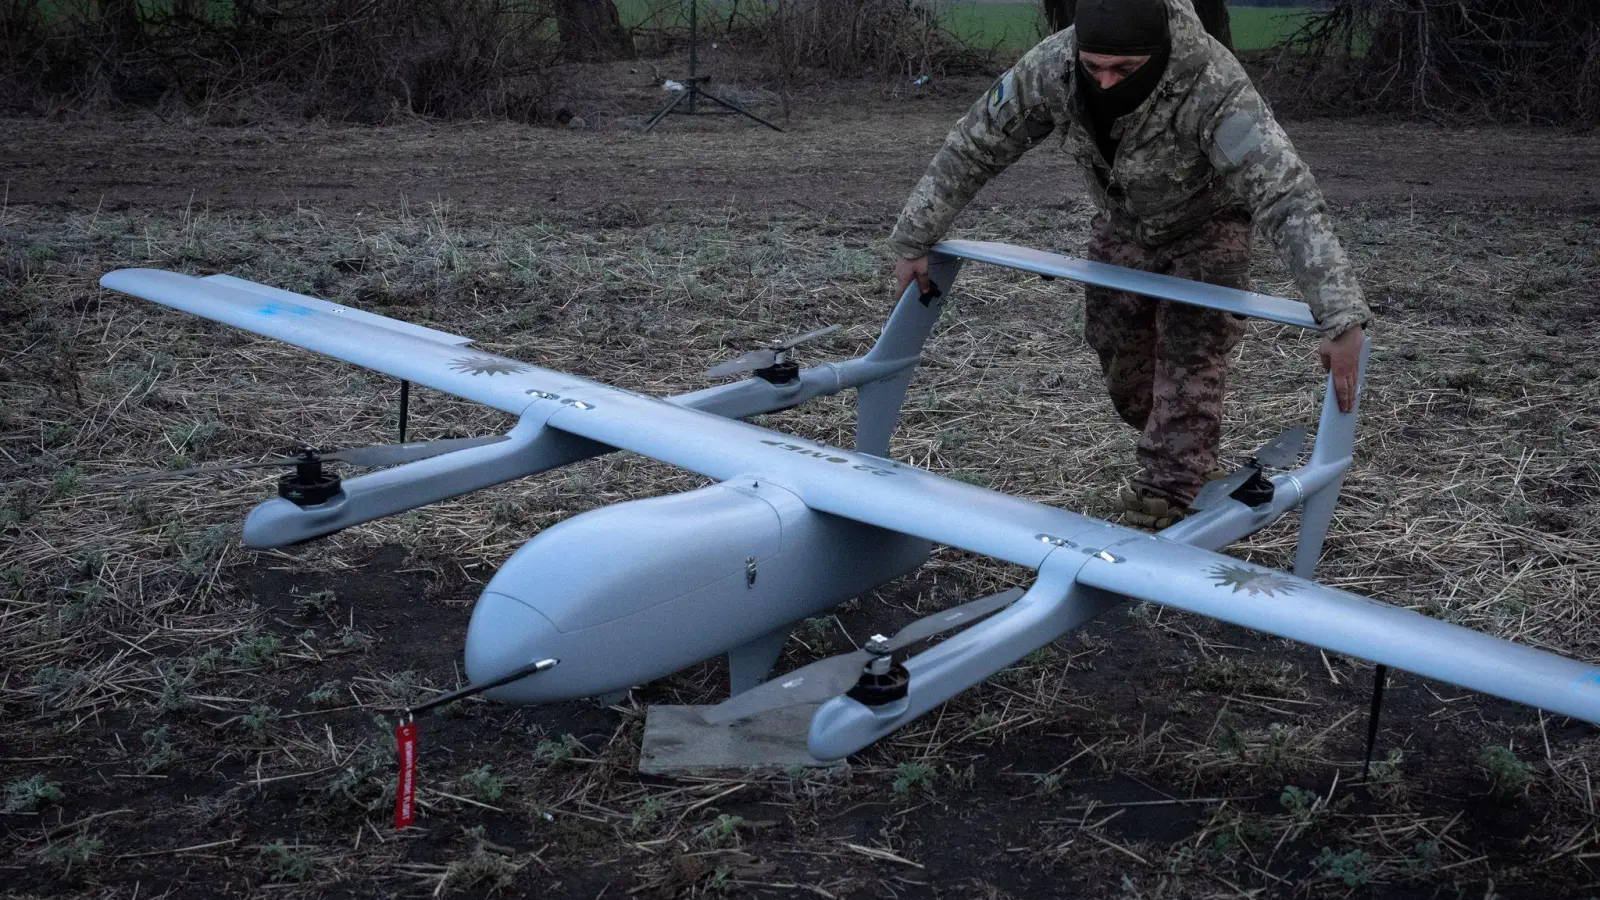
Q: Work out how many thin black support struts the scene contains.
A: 2